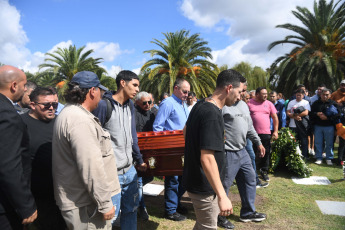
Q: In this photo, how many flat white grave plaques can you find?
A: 3